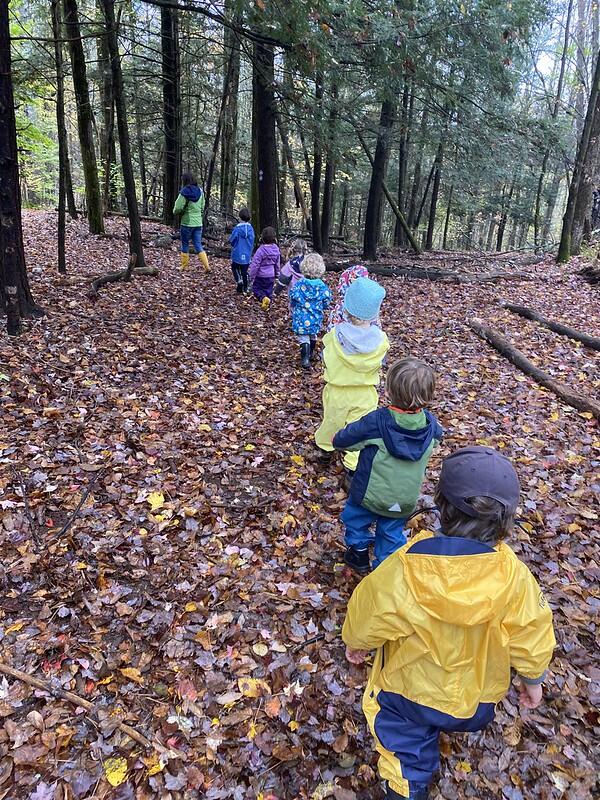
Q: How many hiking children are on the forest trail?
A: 8